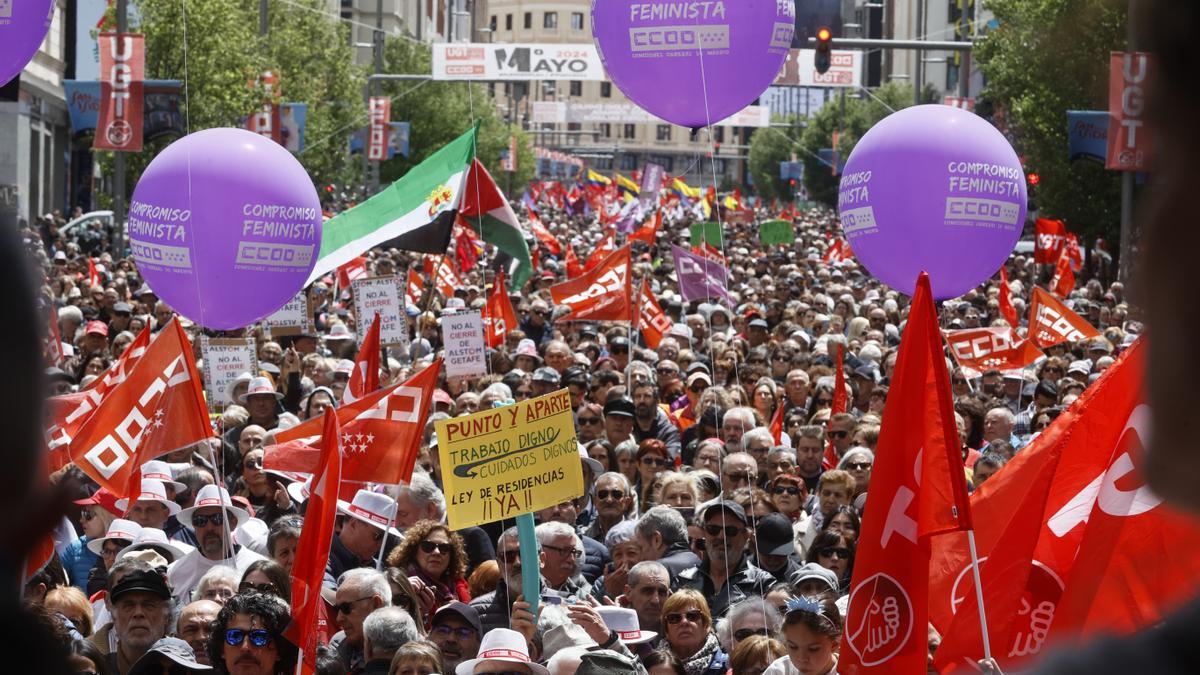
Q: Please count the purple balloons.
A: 4